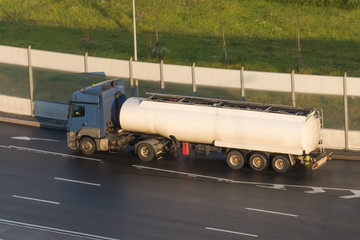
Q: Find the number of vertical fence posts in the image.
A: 8